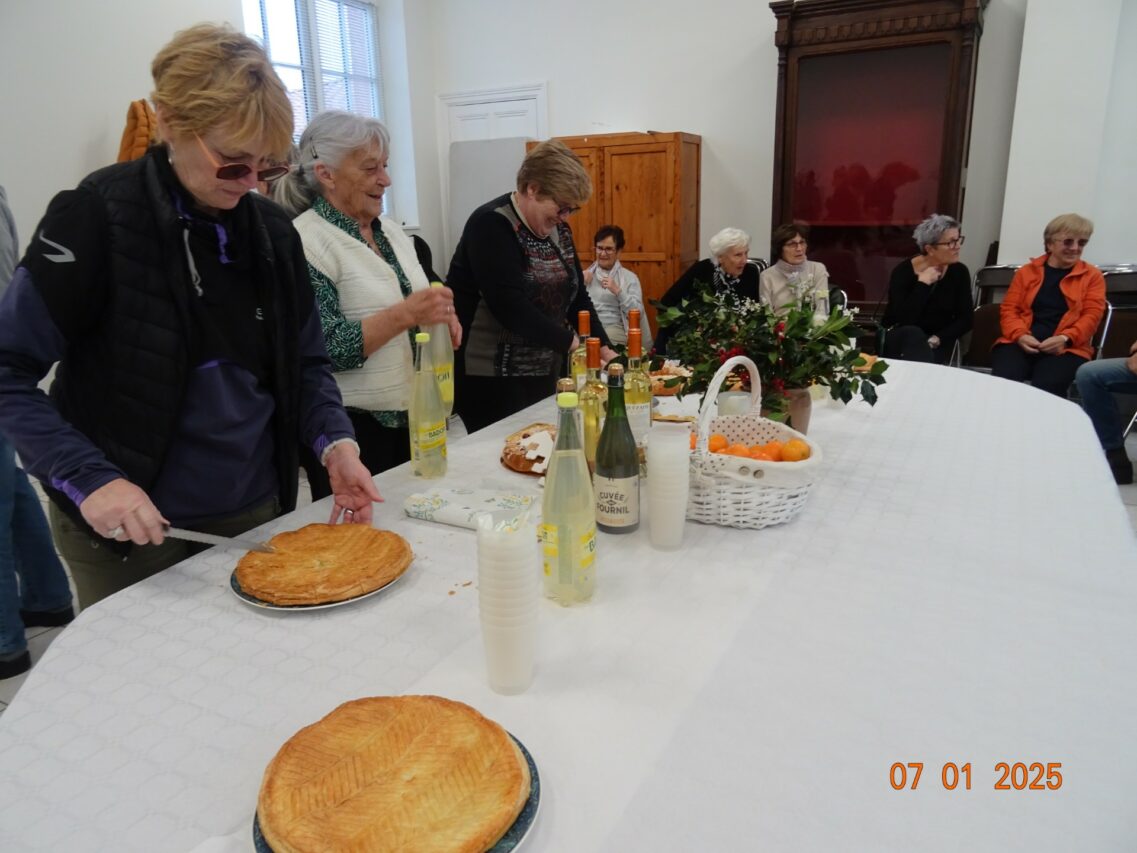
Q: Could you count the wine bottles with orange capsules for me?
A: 4